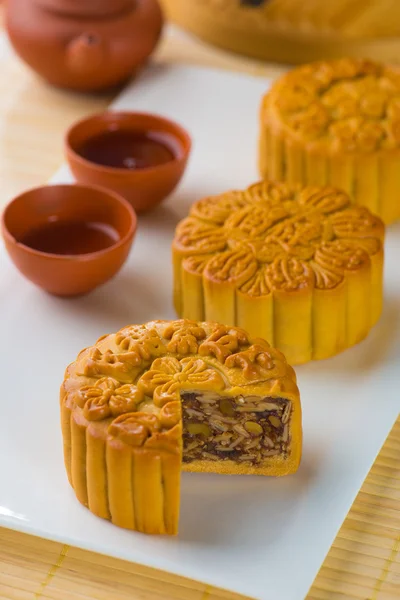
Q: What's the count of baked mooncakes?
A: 3